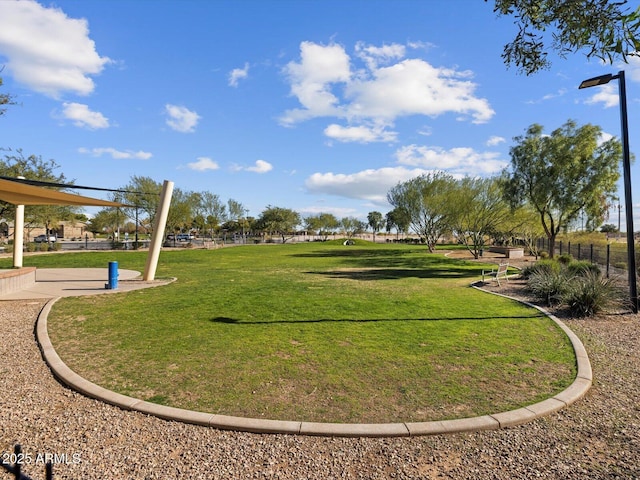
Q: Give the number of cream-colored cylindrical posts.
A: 2